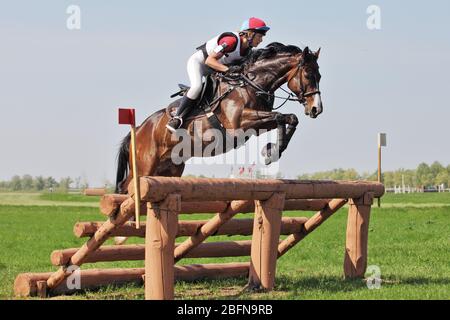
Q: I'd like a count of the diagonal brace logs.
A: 3